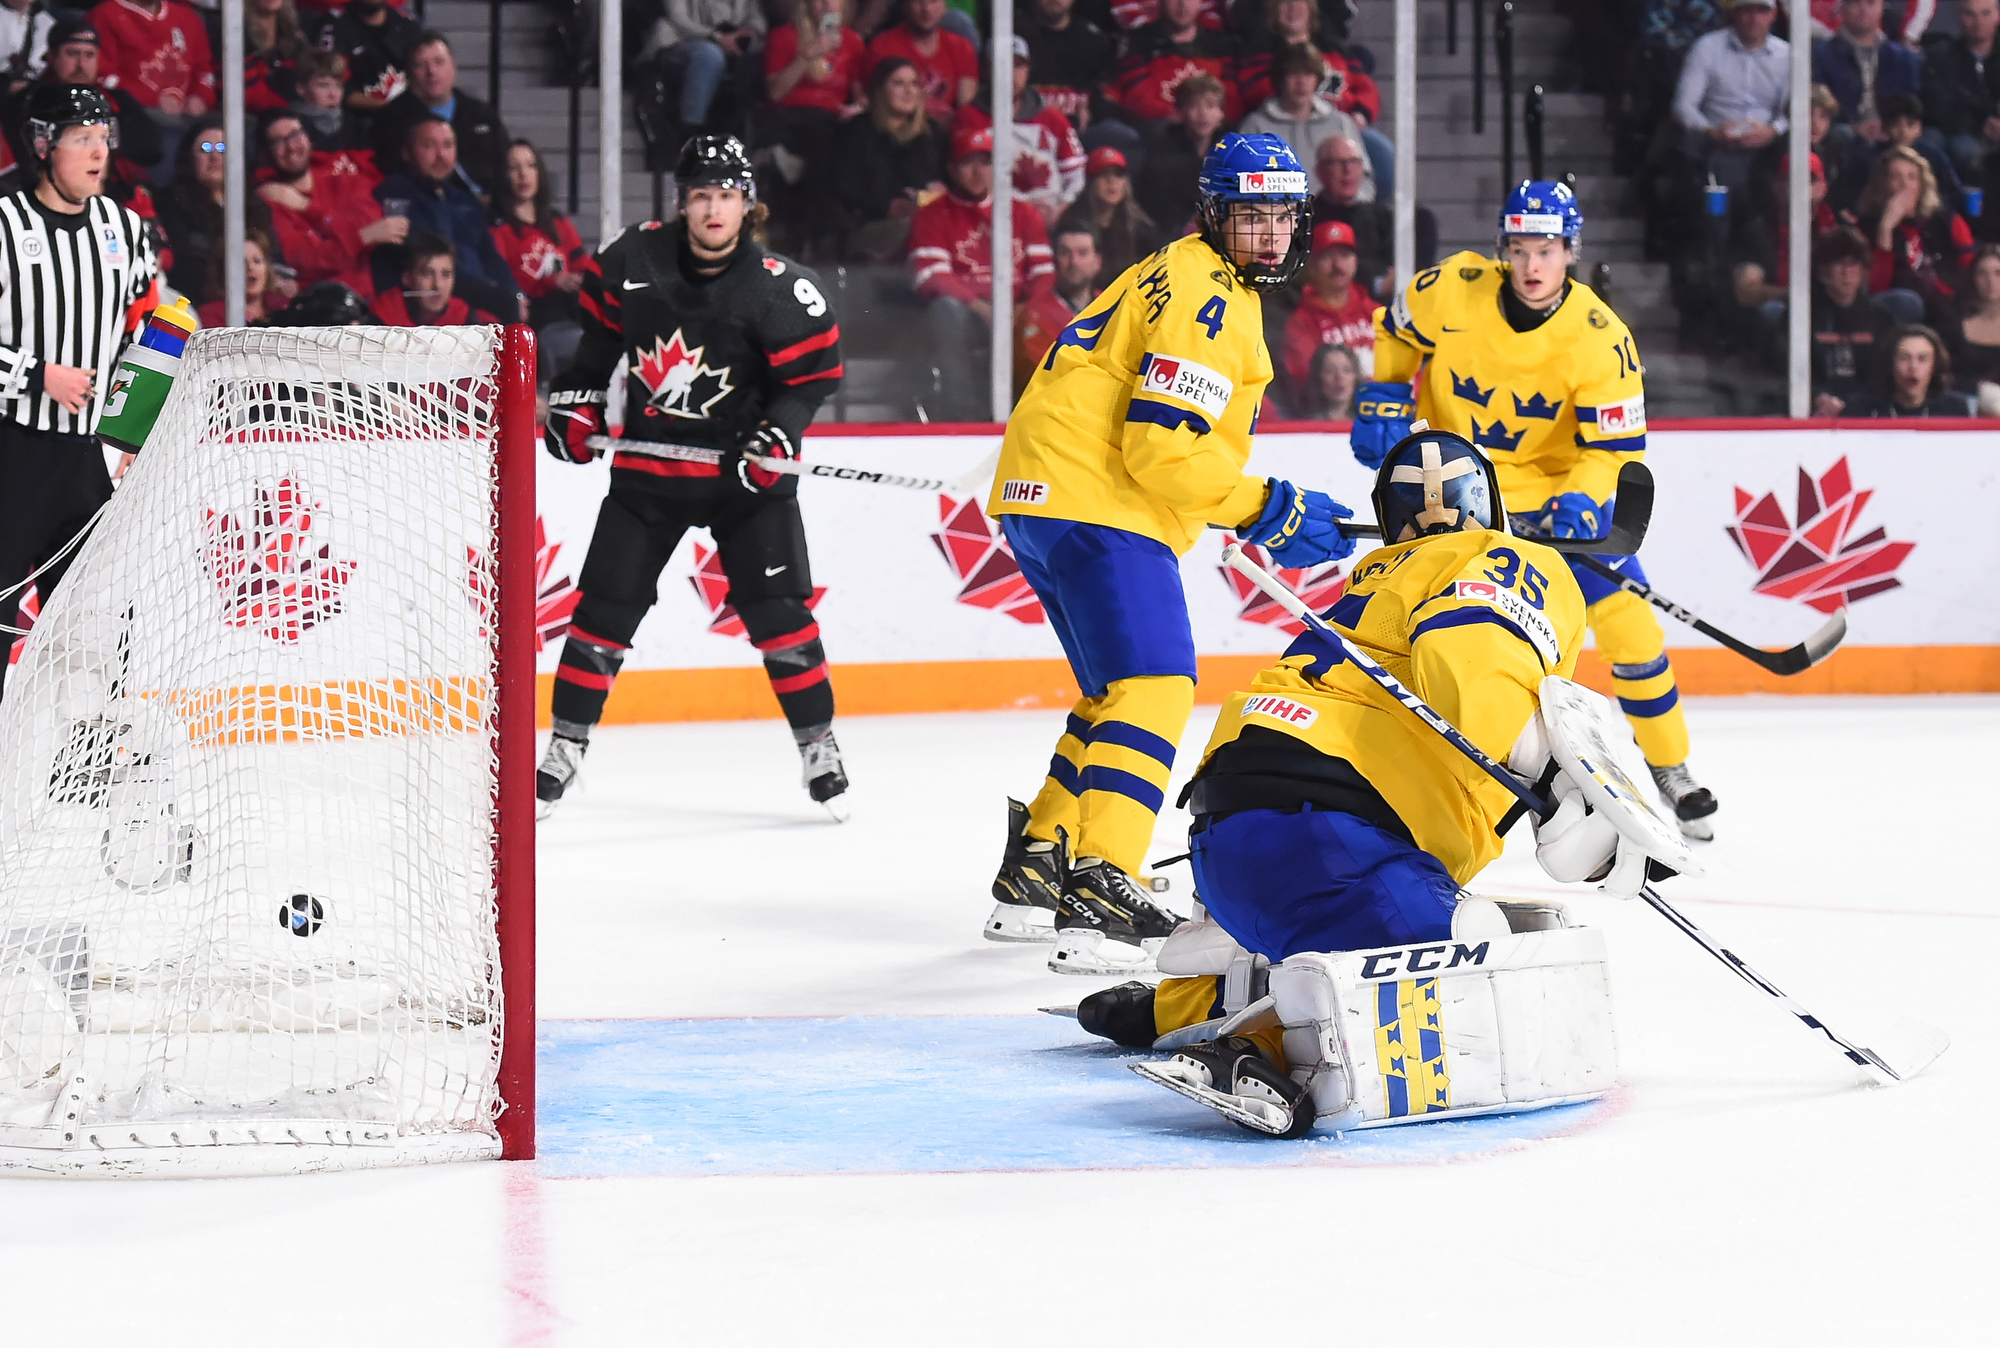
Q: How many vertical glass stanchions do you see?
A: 5